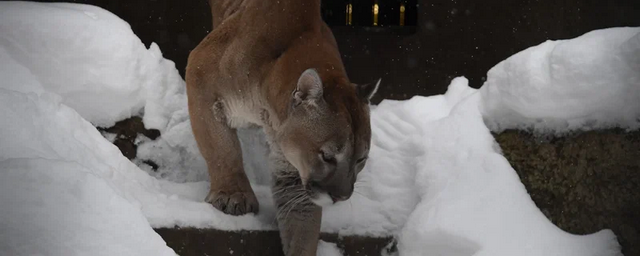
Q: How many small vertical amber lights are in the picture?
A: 3